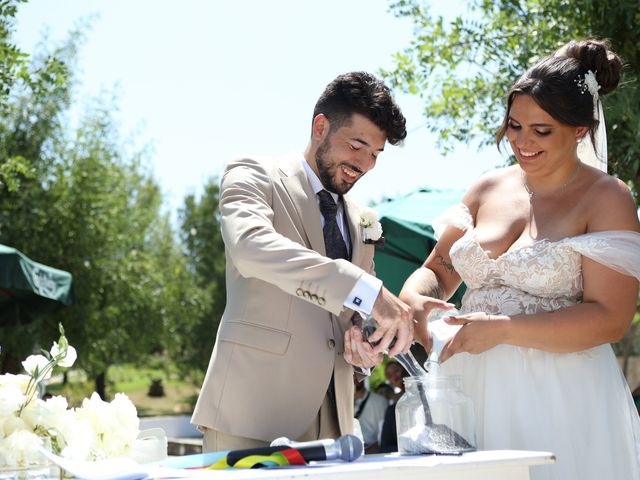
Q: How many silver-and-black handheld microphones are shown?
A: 1